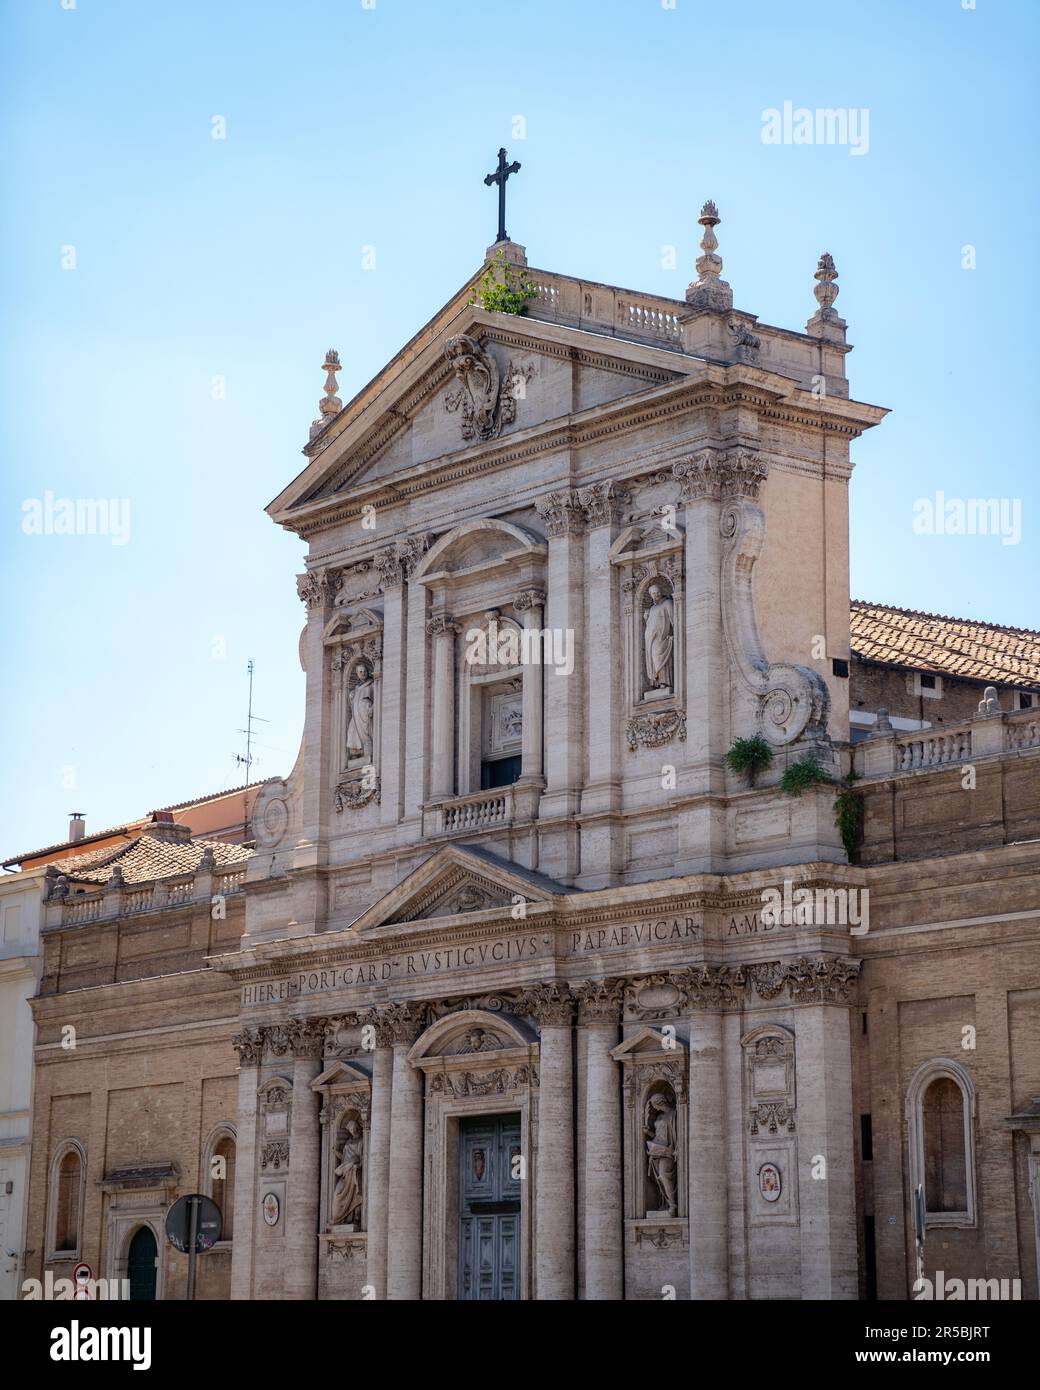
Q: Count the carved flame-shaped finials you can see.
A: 3